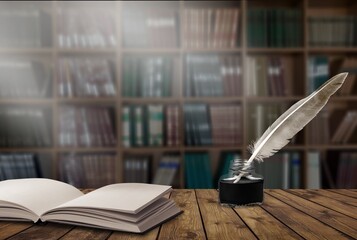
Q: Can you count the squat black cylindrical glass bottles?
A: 1